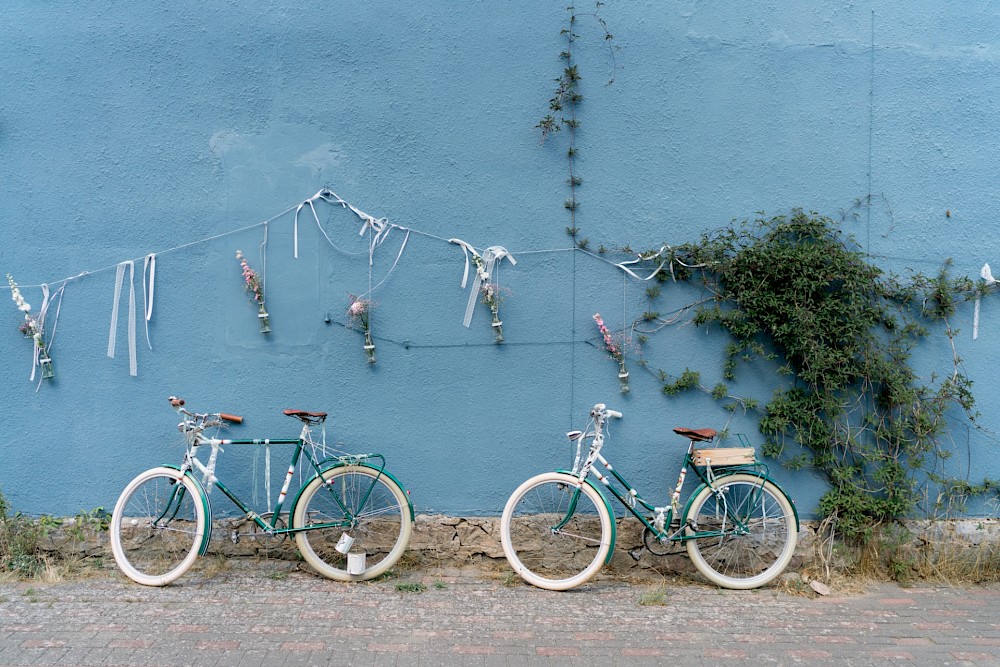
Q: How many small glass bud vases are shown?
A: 5